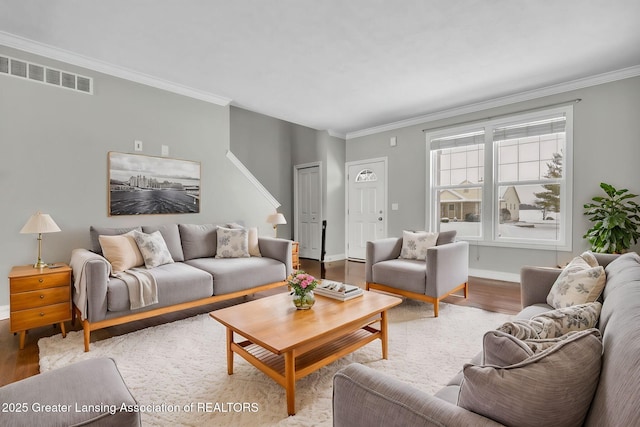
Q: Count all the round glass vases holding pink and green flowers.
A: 1